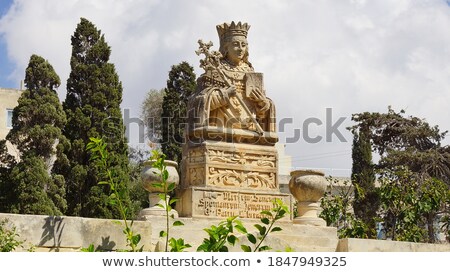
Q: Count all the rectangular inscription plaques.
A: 1